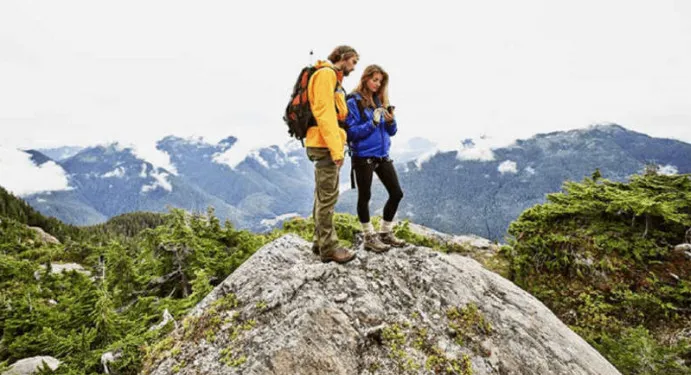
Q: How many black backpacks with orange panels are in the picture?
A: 1